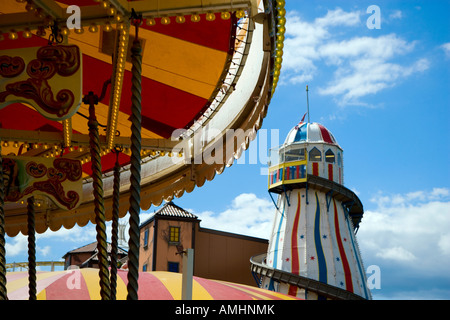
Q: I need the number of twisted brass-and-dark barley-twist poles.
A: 5